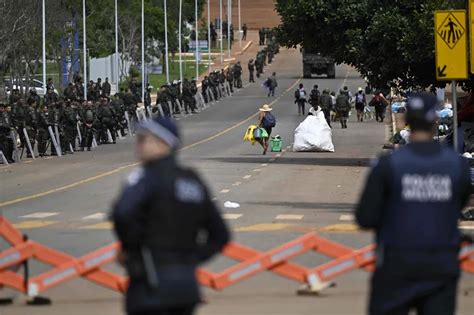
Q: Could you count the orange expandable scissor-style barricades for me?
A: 1